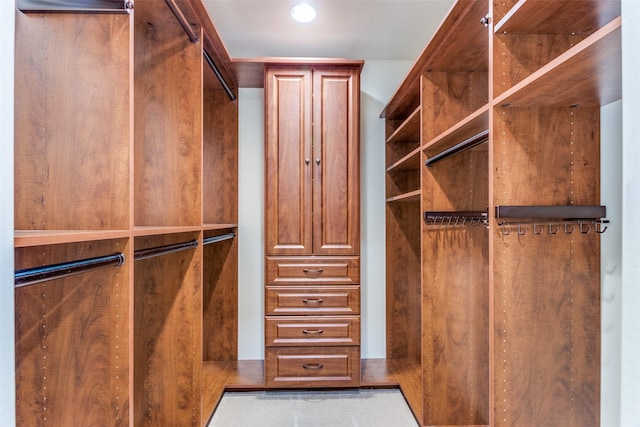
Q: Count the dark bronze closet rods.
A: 6